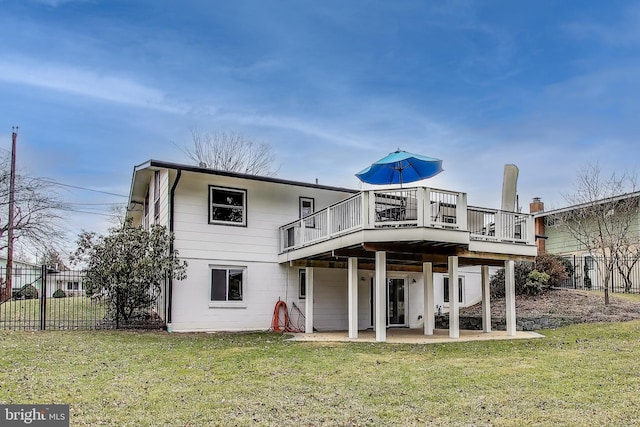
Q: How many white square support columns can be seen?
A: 7